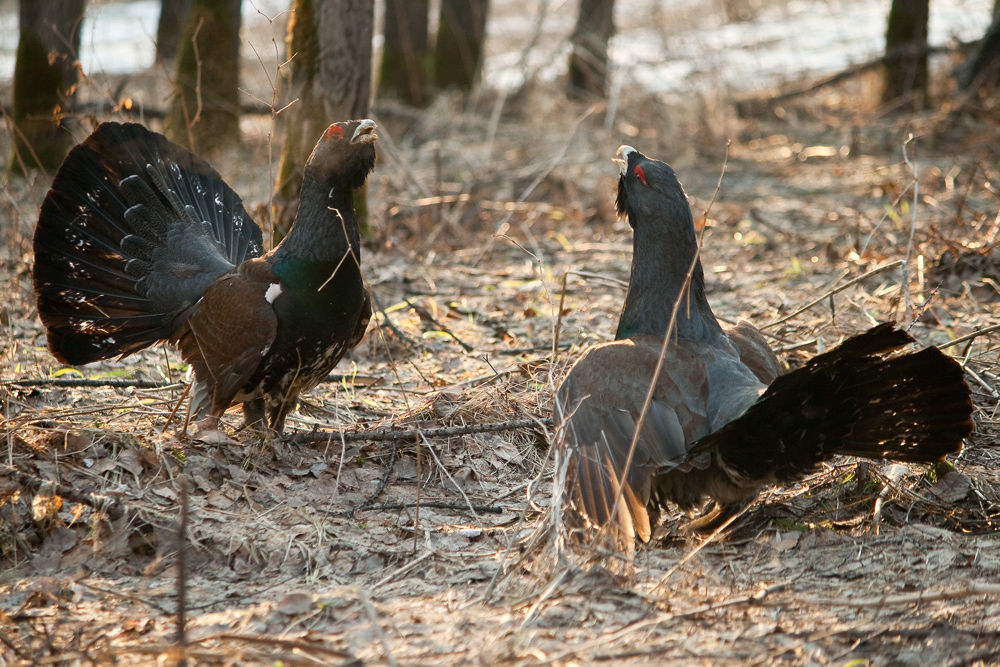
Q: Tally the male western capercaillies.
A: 2